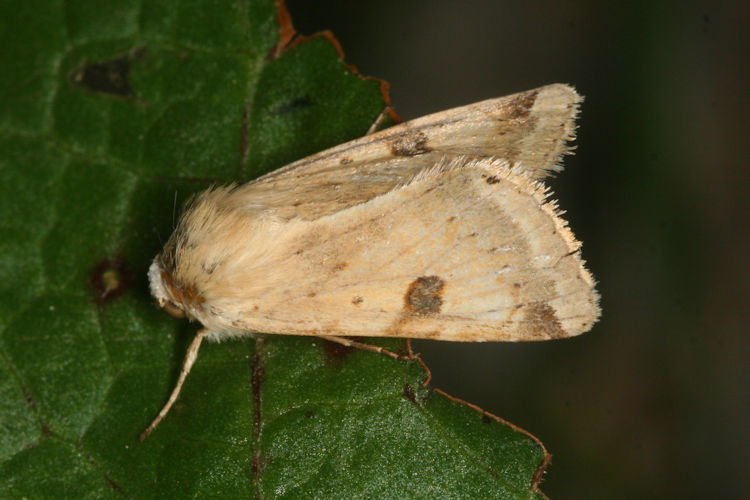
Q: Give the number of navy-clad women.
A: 0